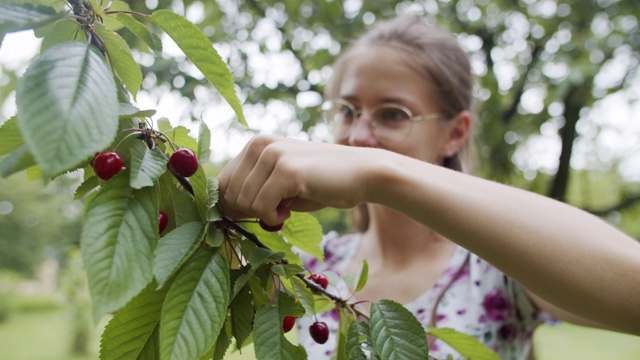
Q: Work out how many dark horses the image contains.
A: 0